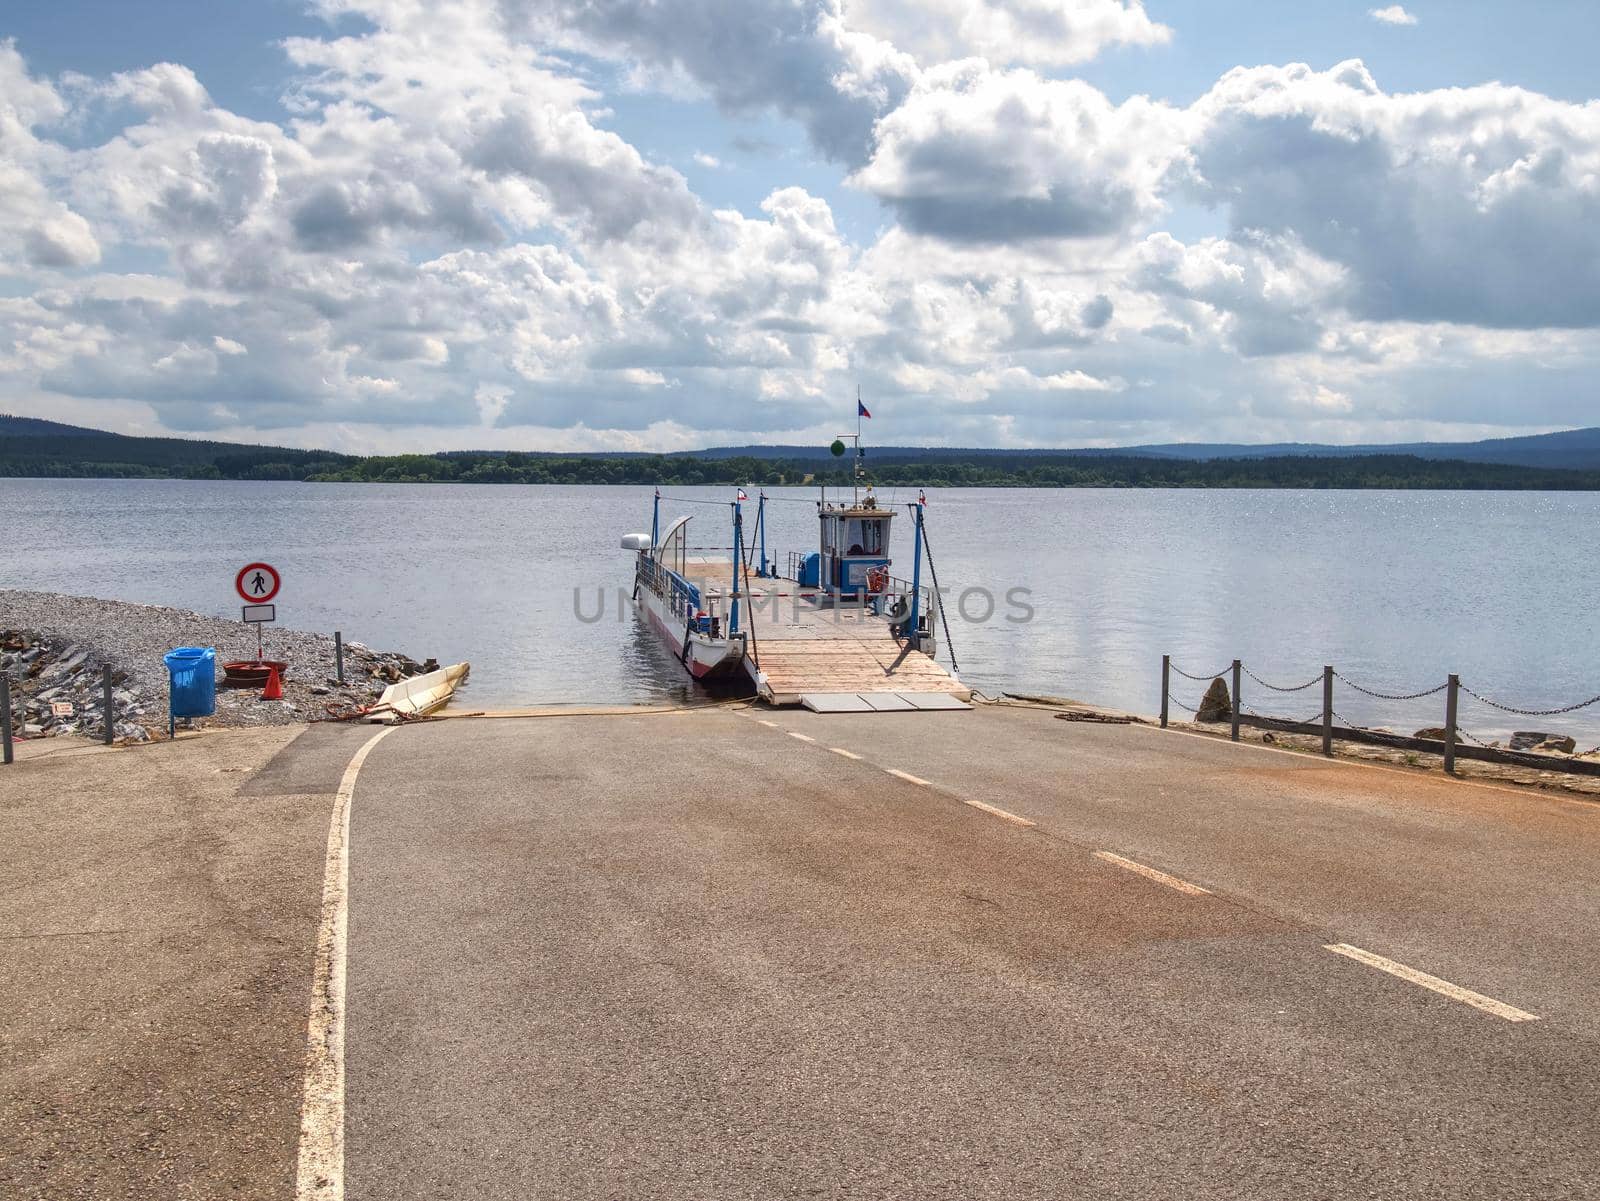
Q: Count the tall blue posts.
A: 4